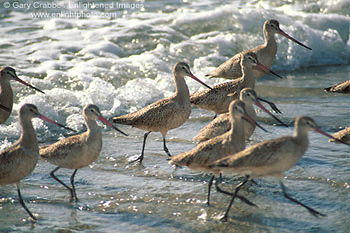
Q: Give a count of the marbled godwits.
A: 11